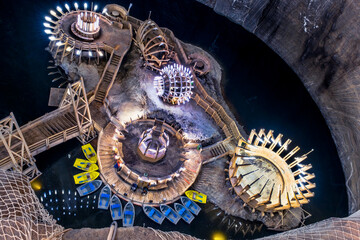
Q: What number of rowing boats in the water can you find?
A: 12